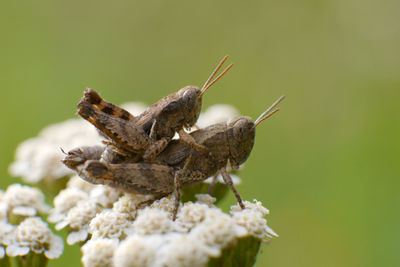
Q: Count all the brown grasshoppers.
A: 2